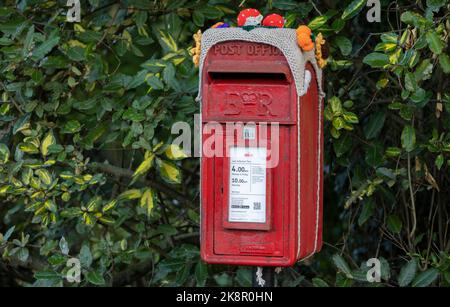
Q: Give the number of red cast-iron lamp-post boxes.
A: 1